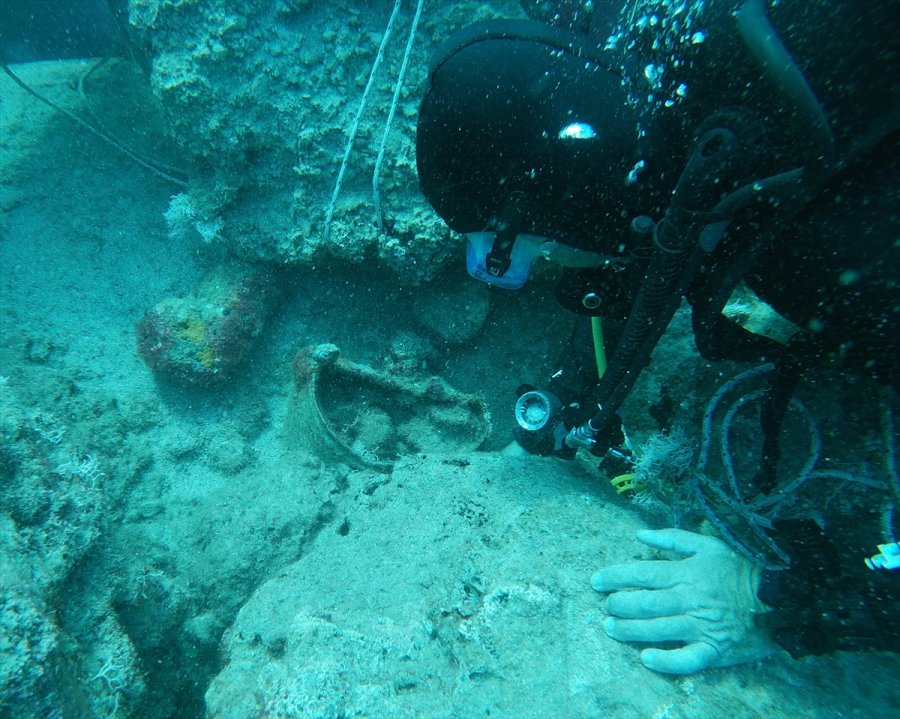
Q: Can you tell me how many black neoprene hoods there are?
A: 1